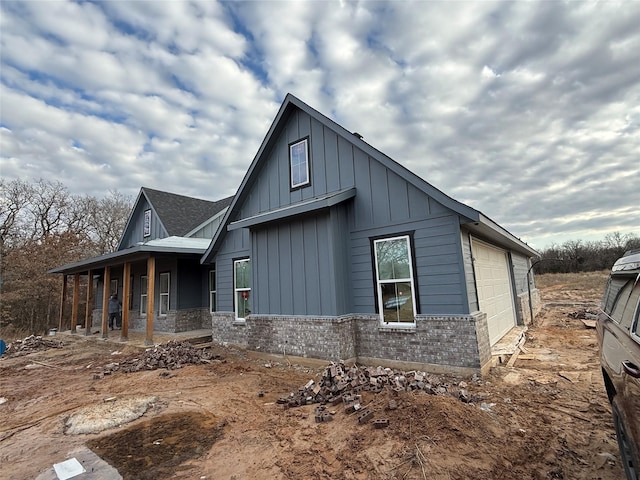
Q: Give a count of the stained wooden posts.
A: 6